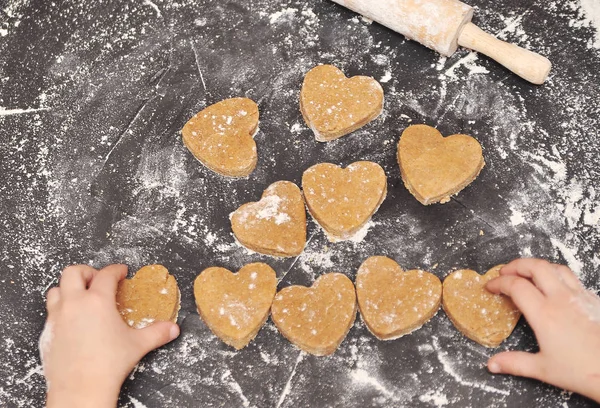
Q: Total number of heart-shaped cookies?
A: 10